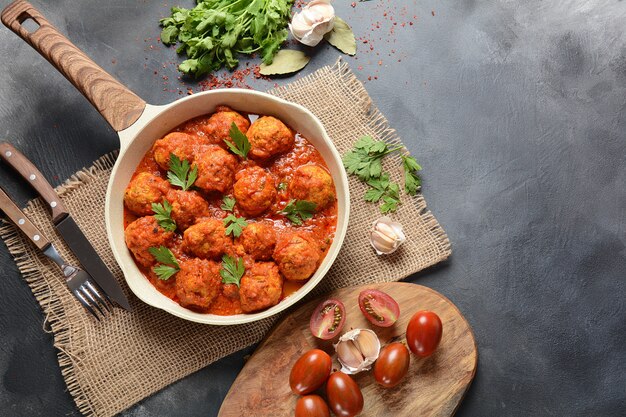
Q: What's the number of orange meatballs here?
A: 14